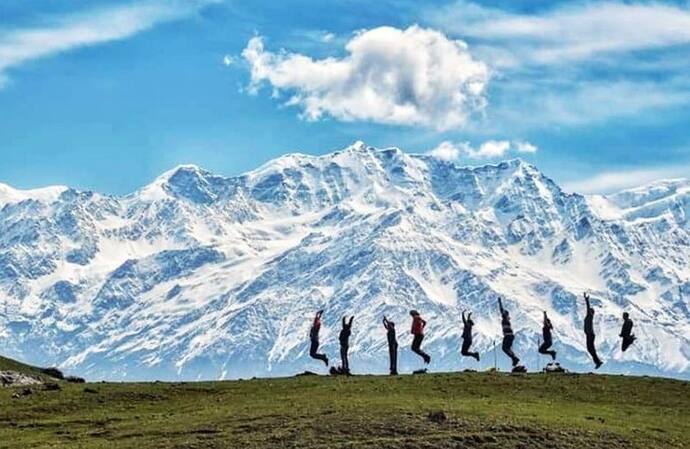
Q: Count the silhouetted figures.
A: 9